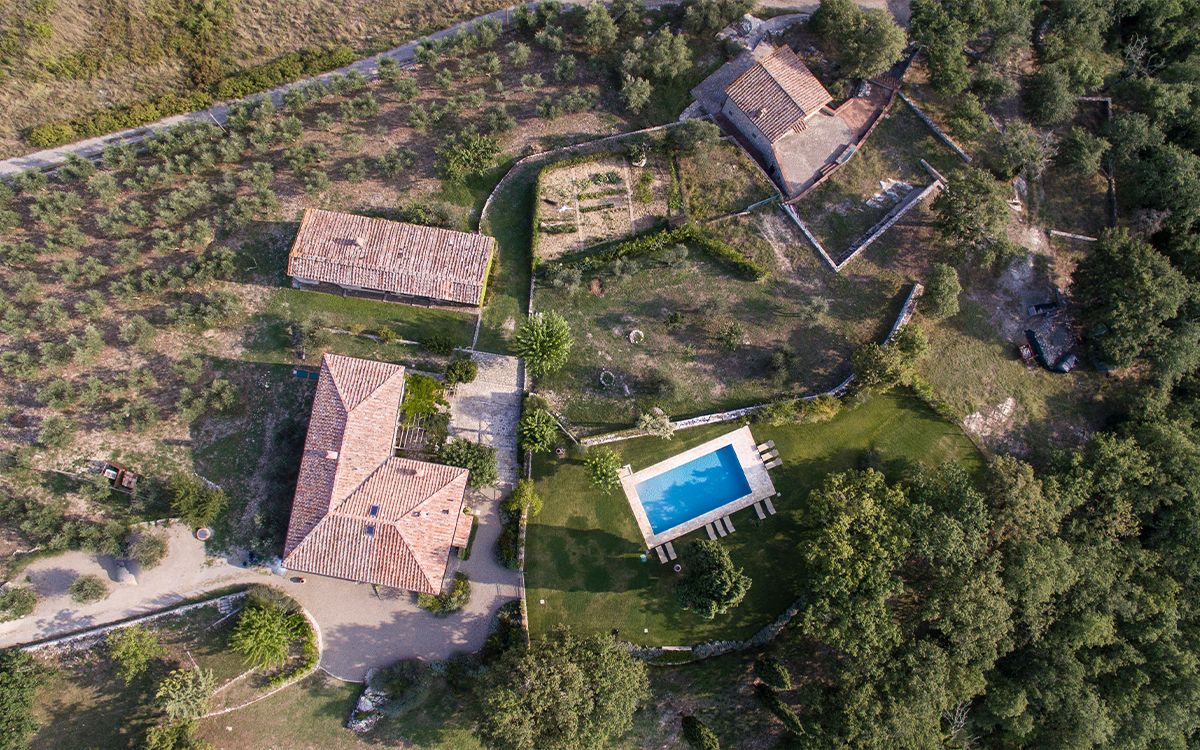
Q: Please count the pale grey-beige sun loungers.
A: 10